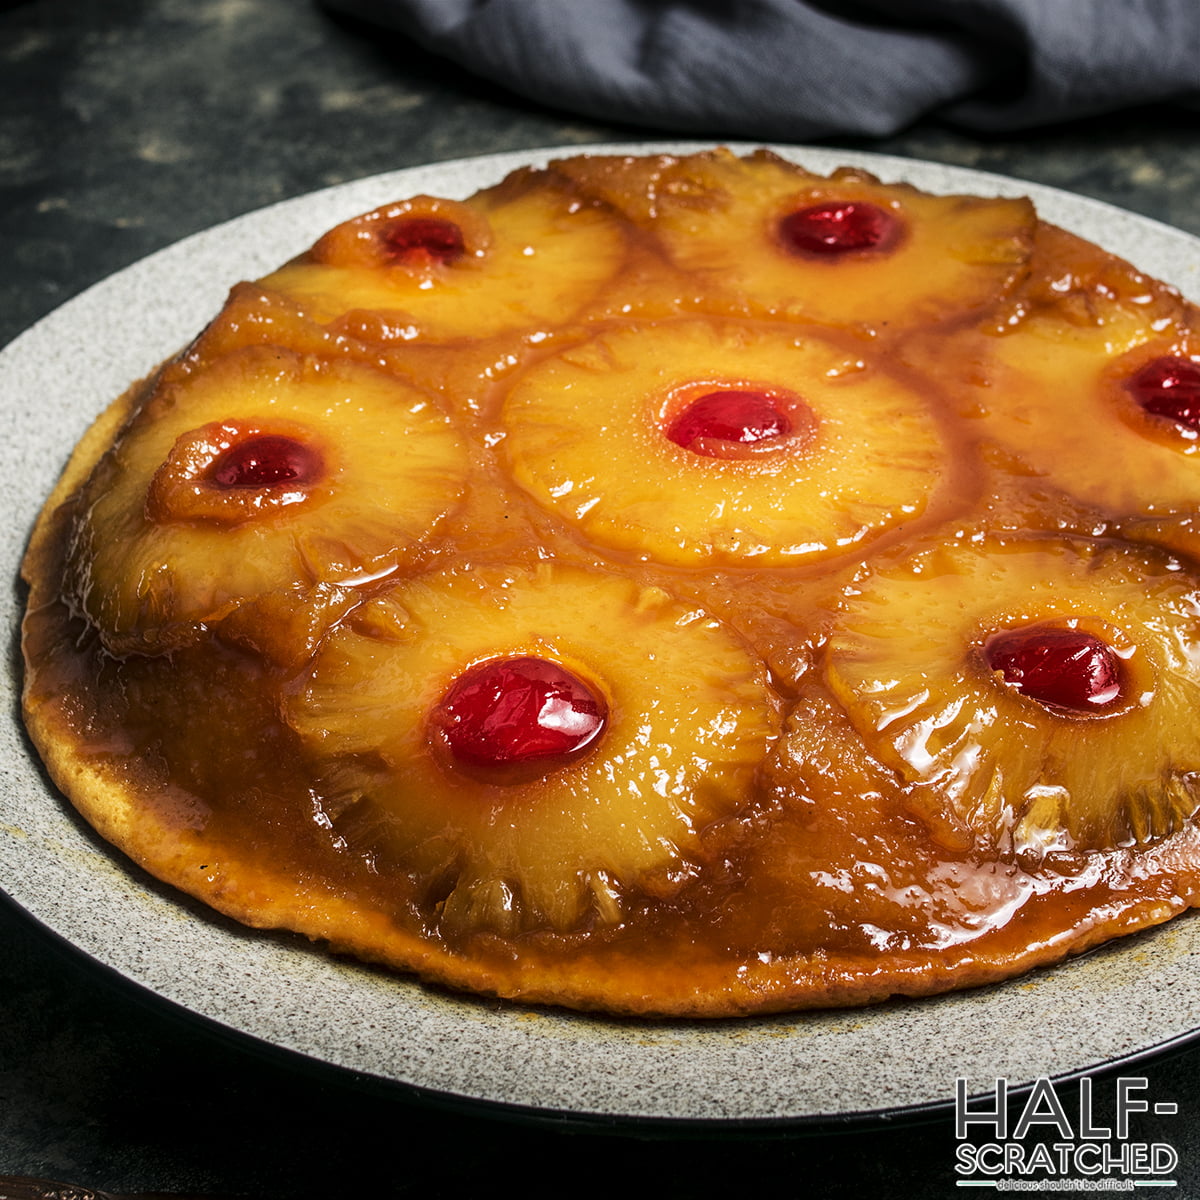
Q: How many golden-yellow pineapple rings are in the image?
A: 7